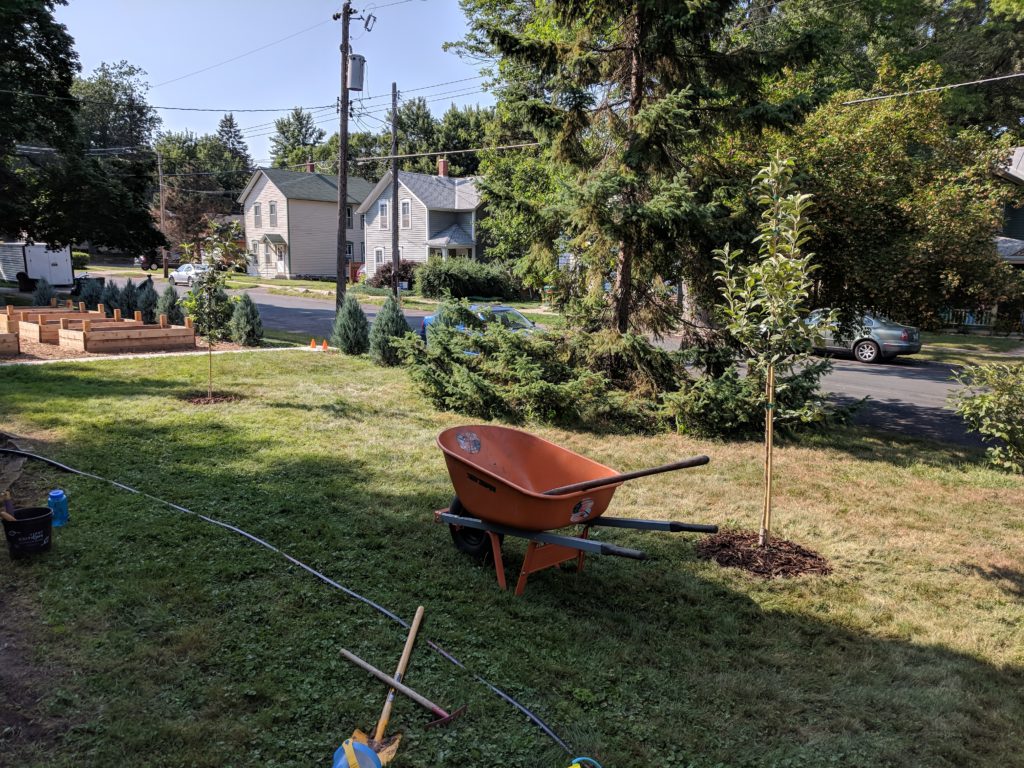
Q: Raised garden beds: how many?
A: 5